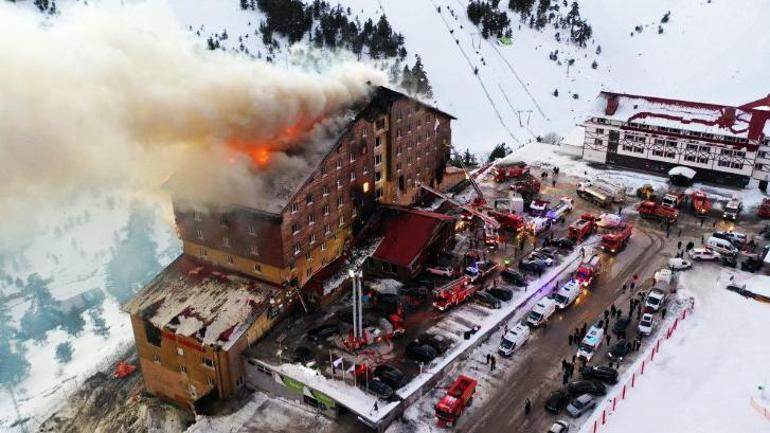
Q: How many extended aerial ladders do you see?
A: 3